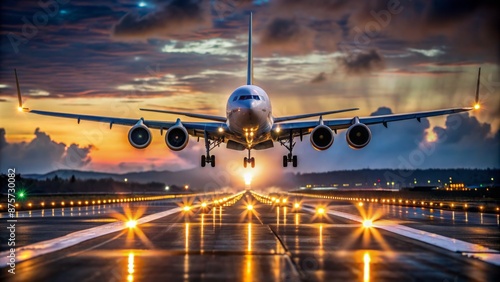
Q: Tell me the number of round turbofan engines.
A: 4